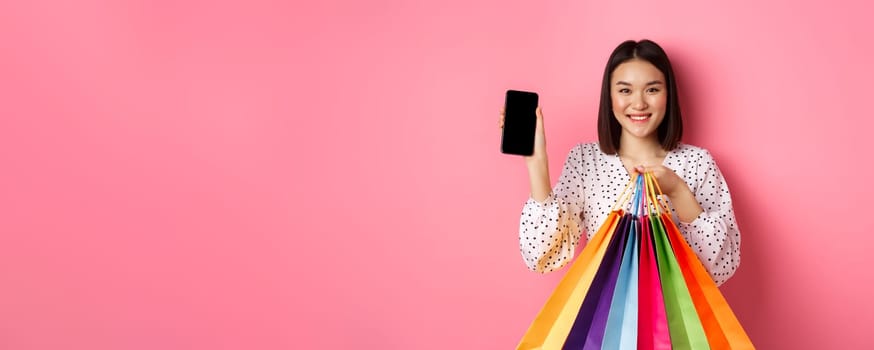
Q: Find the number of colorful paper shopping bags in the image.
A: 6